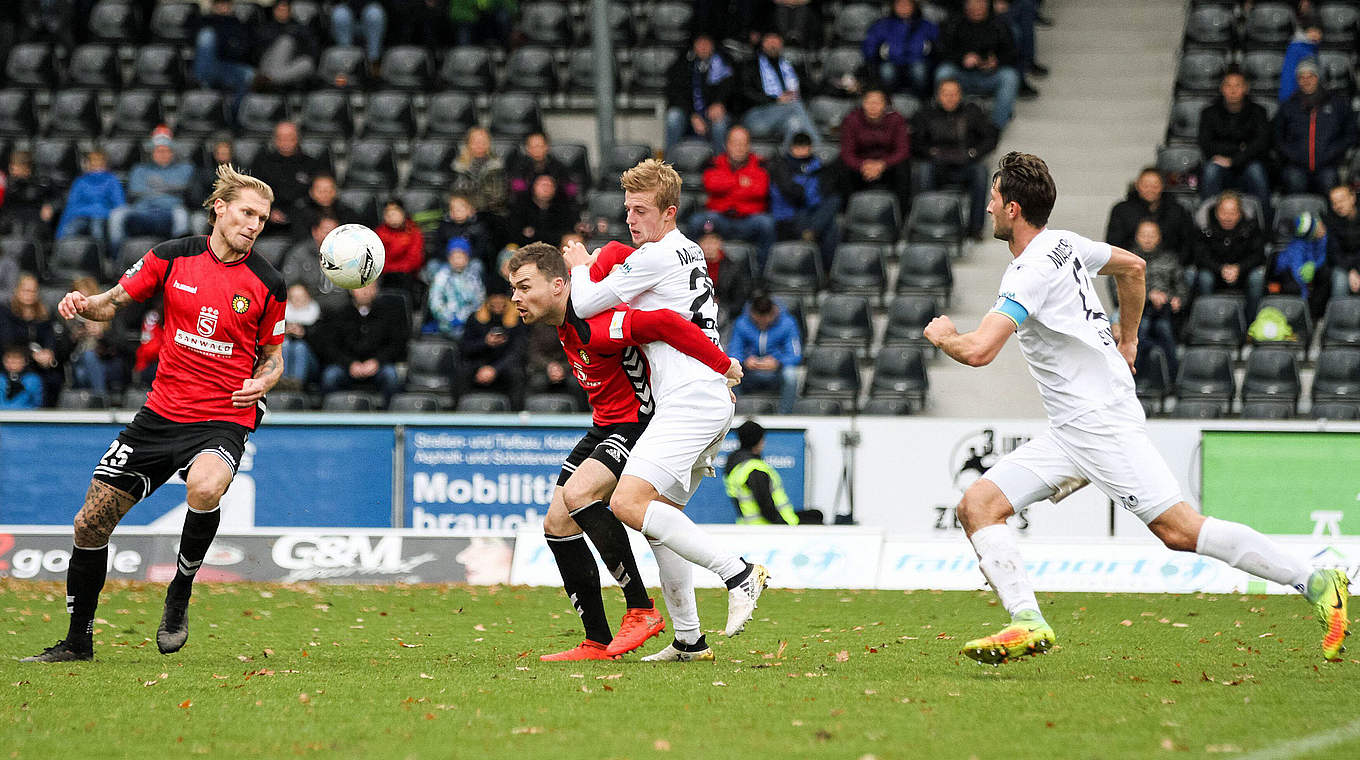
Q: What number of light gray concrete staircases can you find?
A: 1